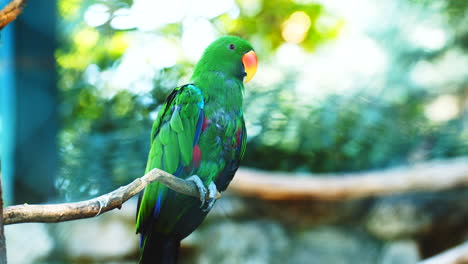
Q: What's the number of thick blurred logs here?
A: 2